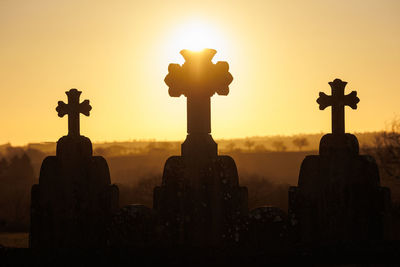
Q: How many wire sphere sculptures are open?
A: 0